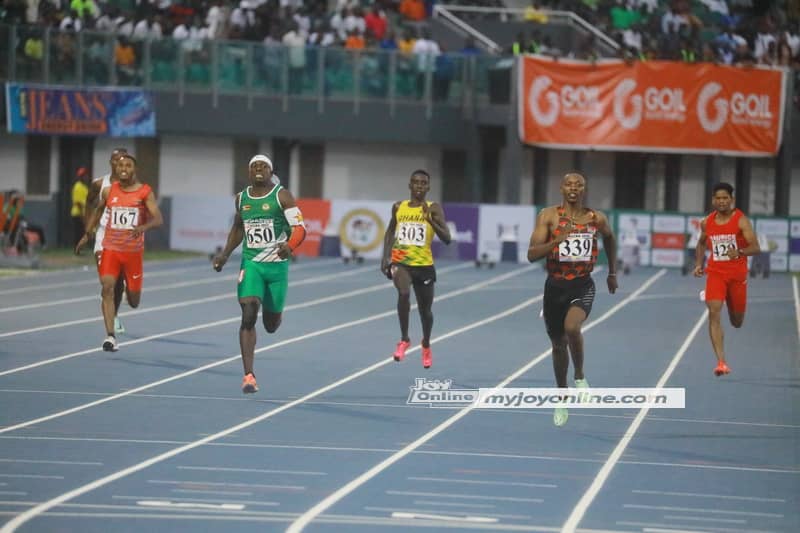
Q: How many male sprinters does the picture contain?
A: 6